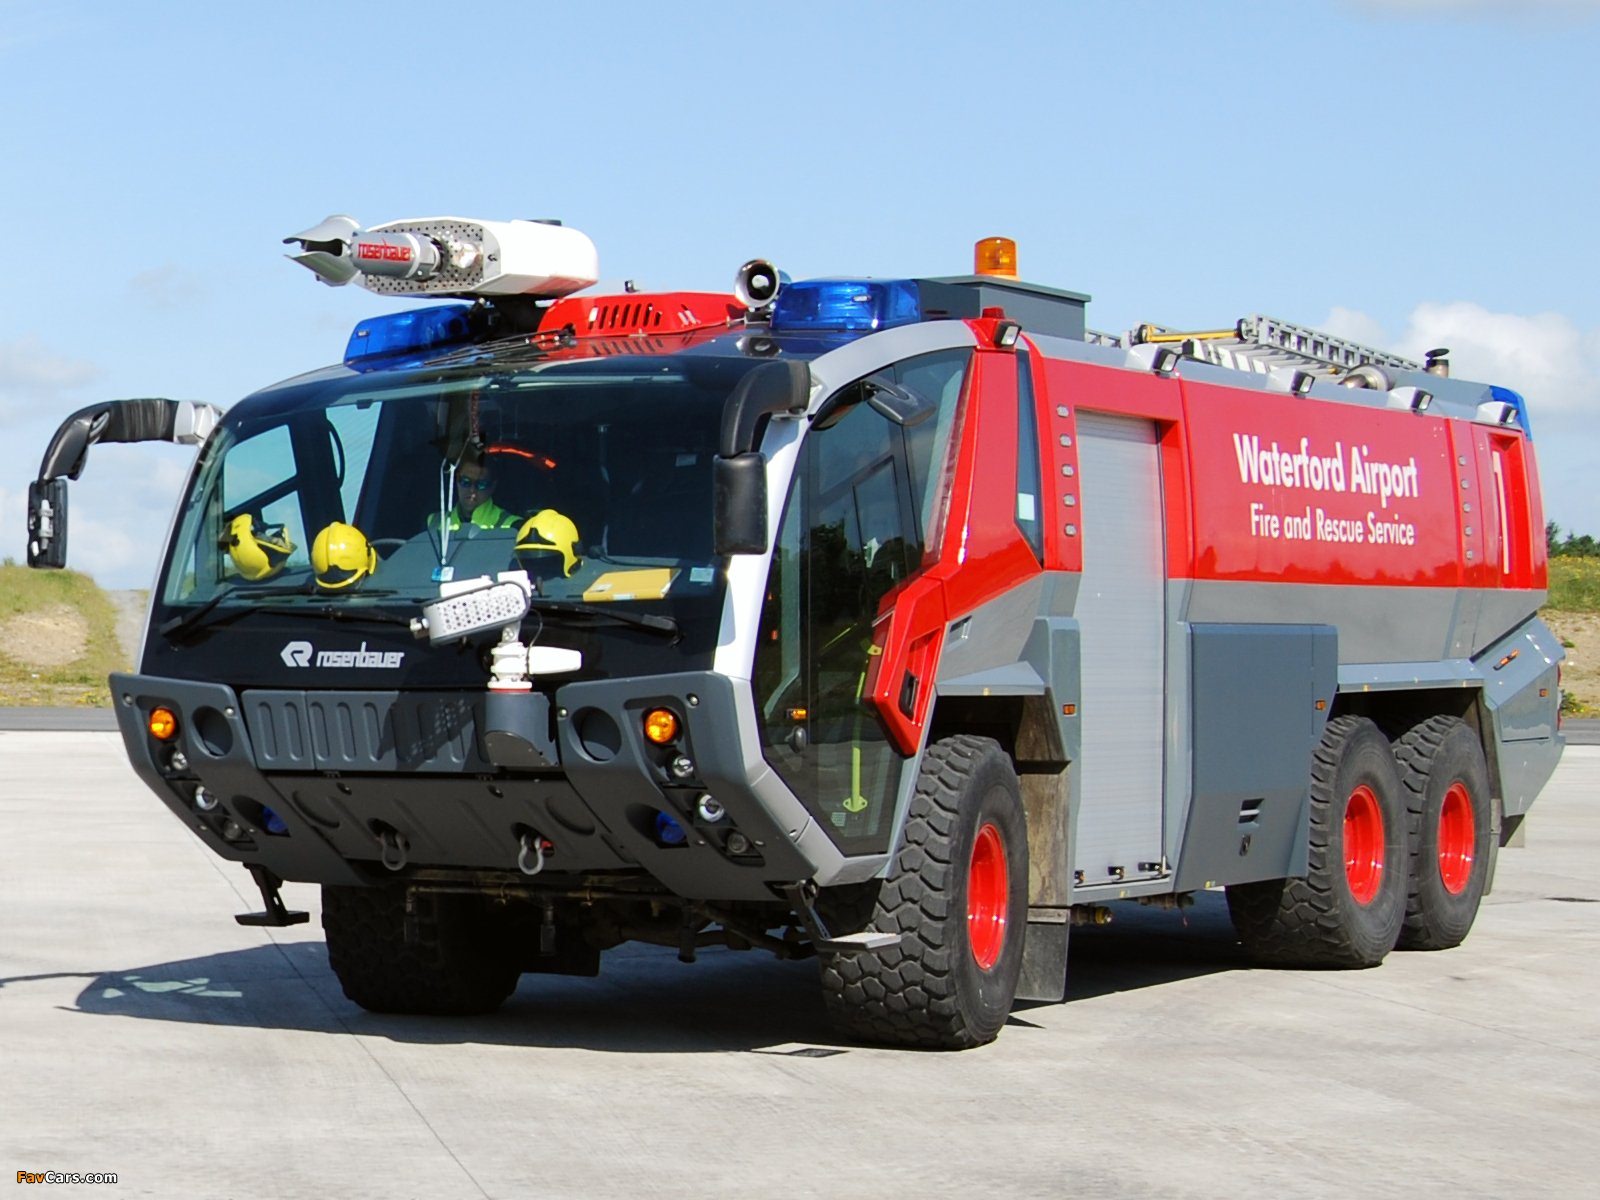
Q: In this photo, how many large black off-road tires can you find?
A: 4